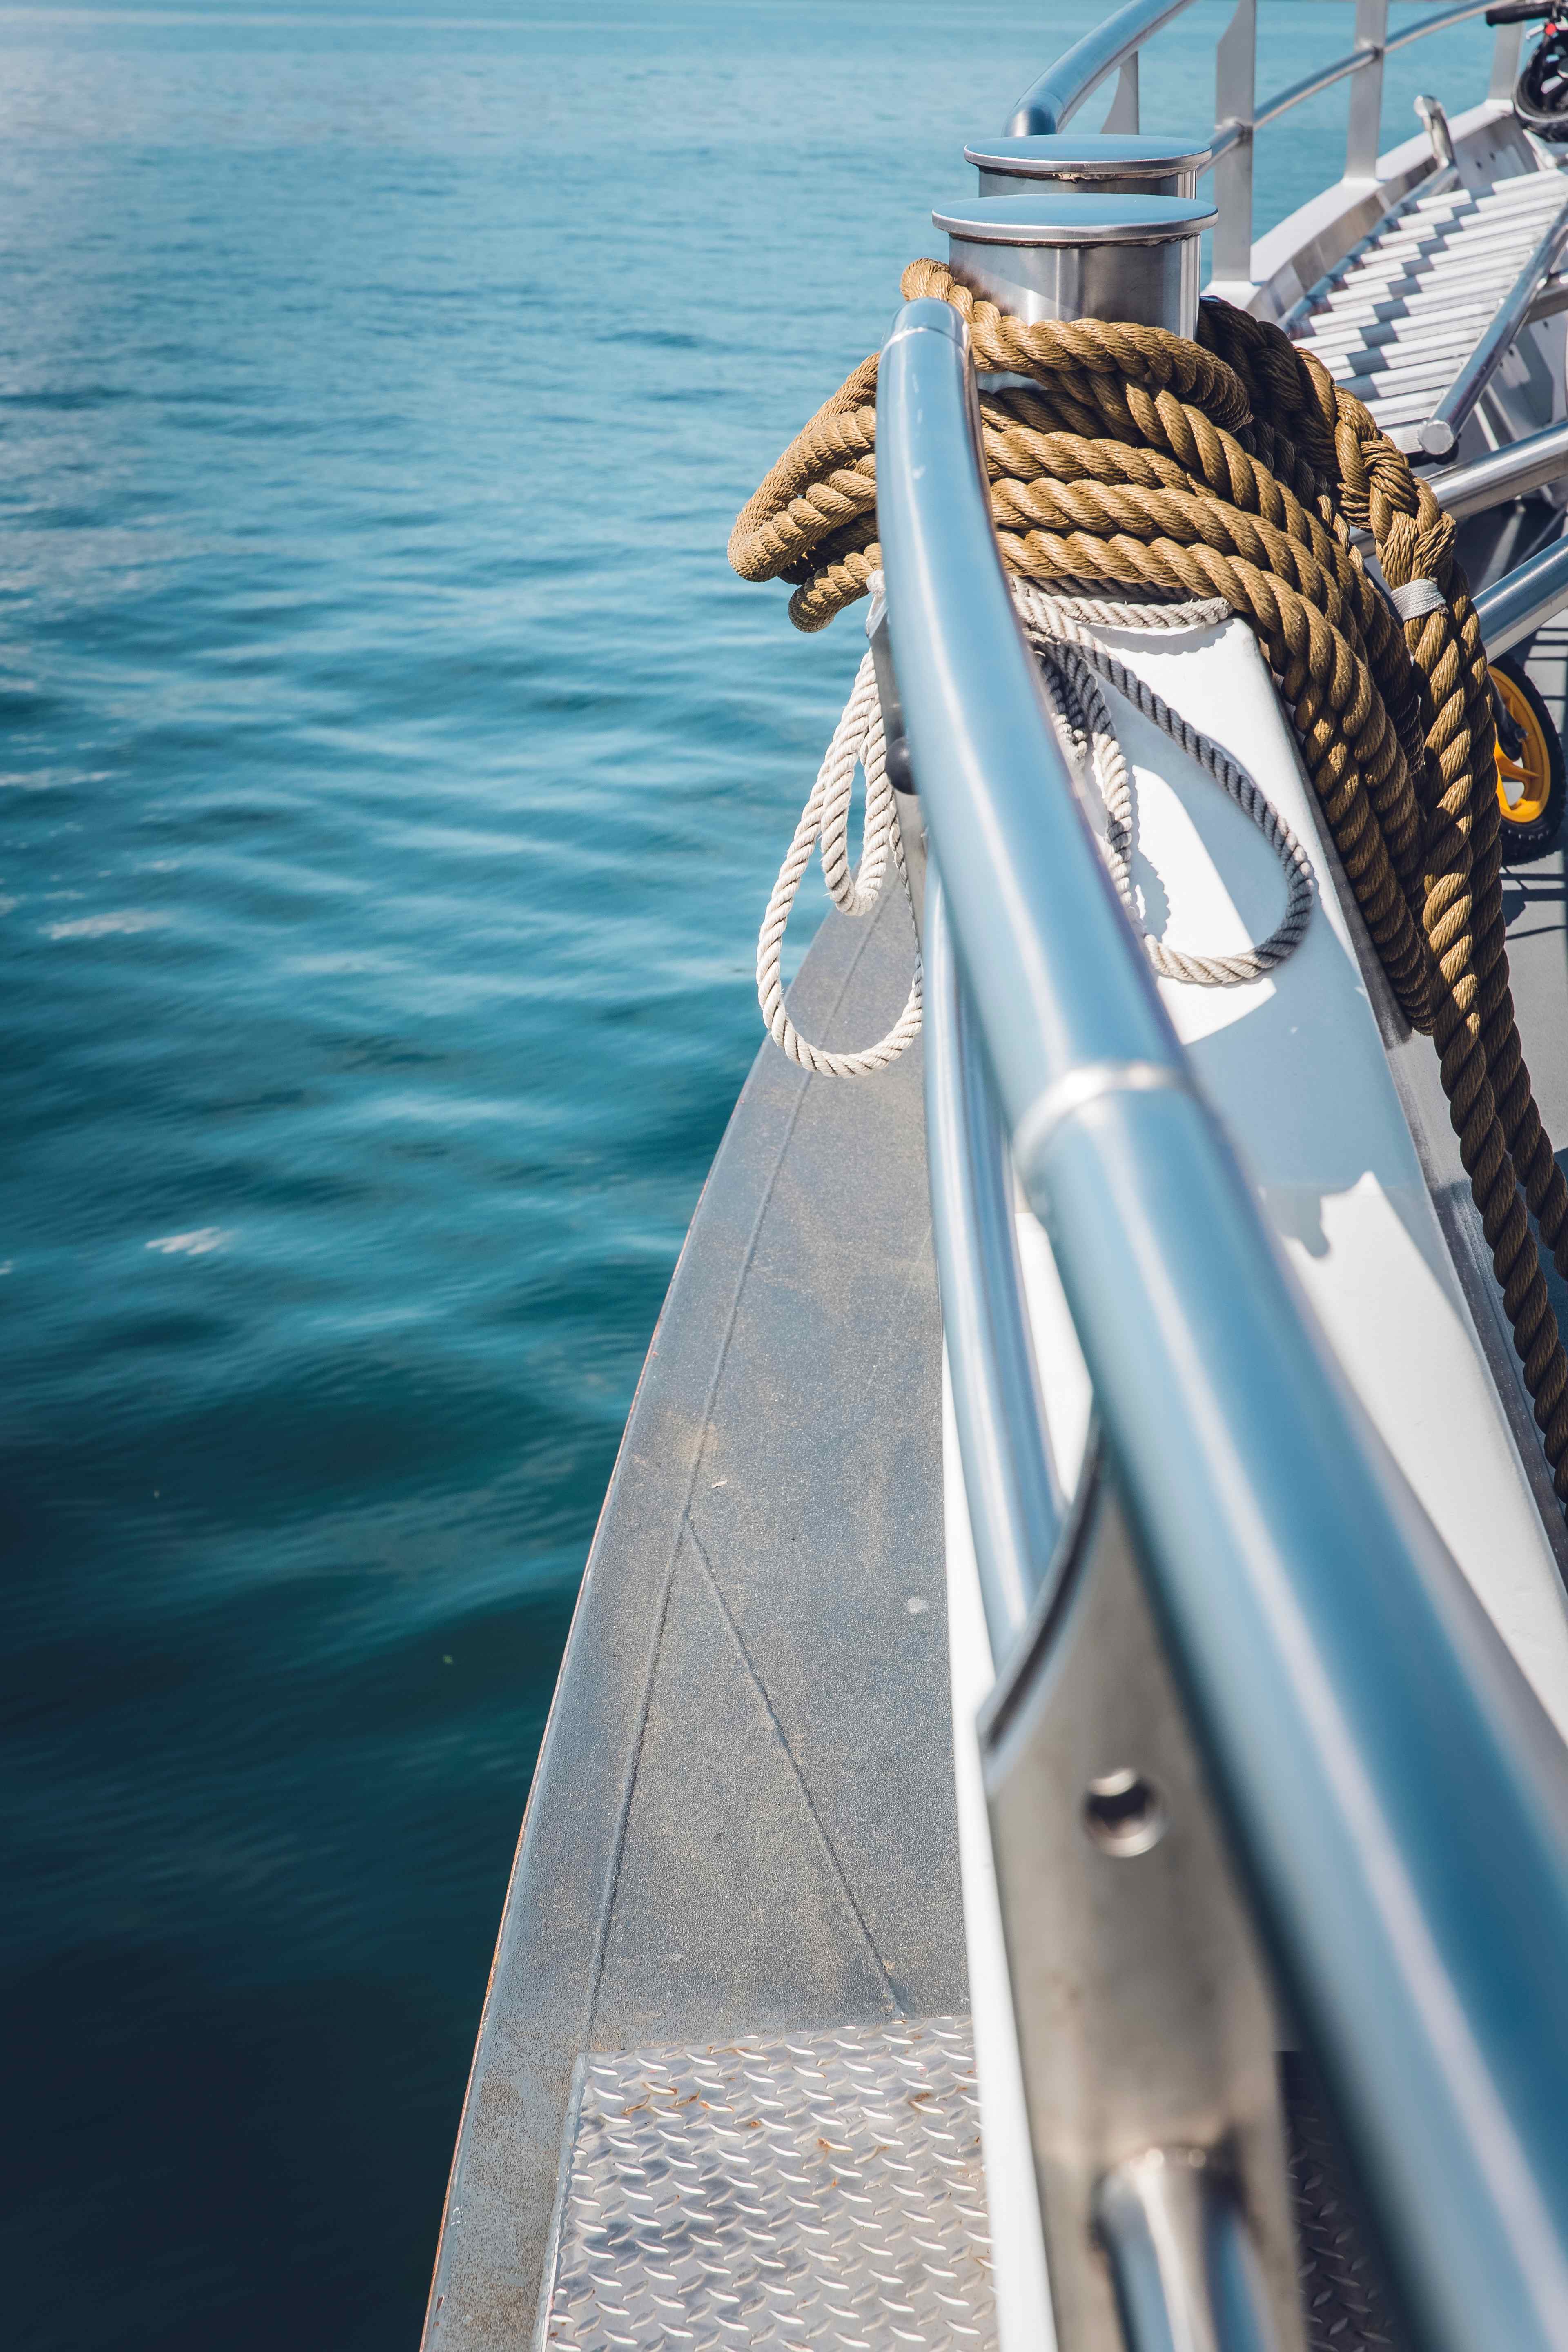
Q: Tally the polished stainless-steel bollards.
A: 2